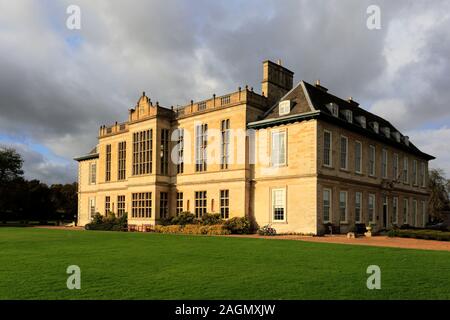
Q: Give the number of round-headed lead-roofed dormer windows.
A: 8